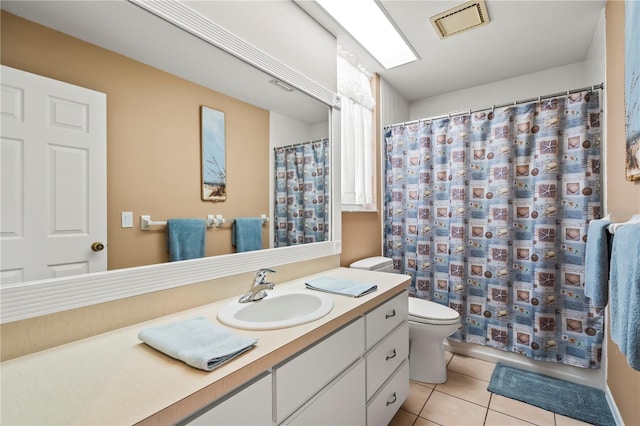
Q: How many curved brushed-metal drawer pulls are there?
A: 3